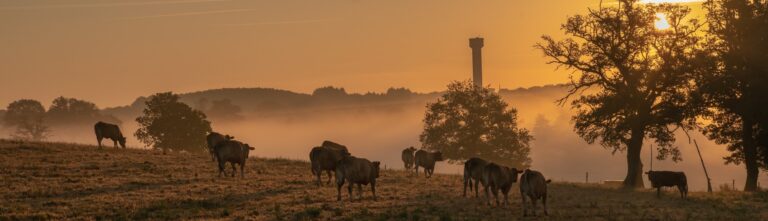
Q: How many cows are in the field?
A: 12